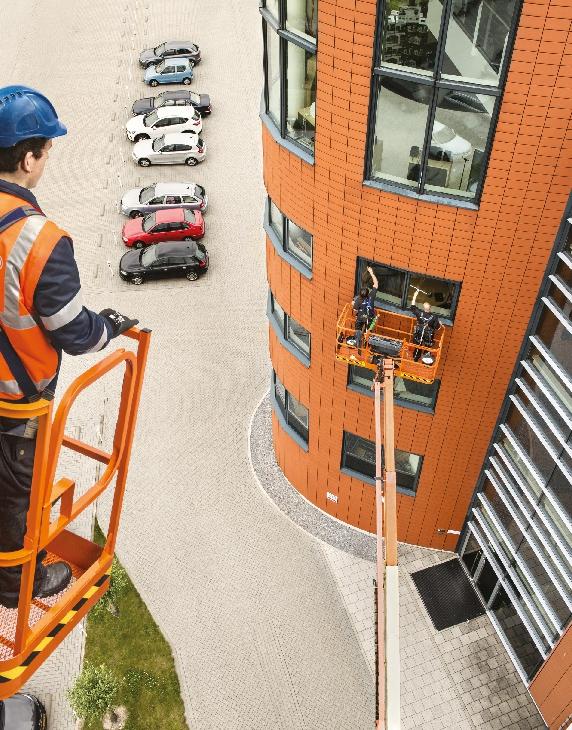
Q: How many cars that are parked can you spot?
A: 8